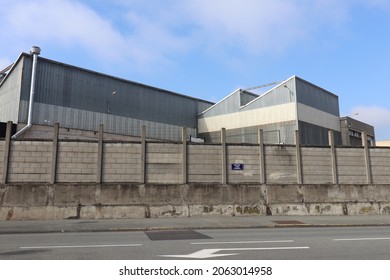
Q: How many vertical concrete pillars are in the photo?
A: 10